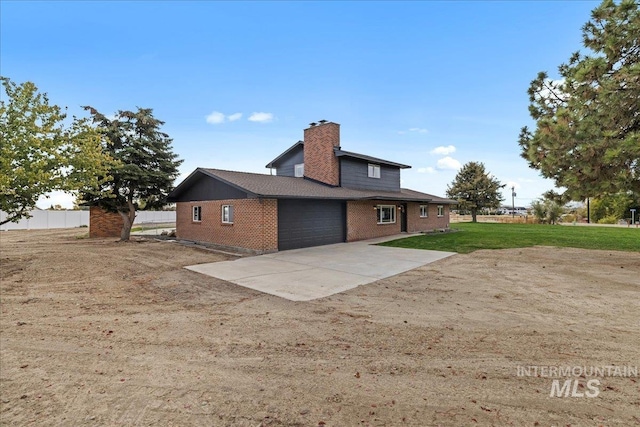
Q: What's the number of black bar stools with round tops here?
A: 0